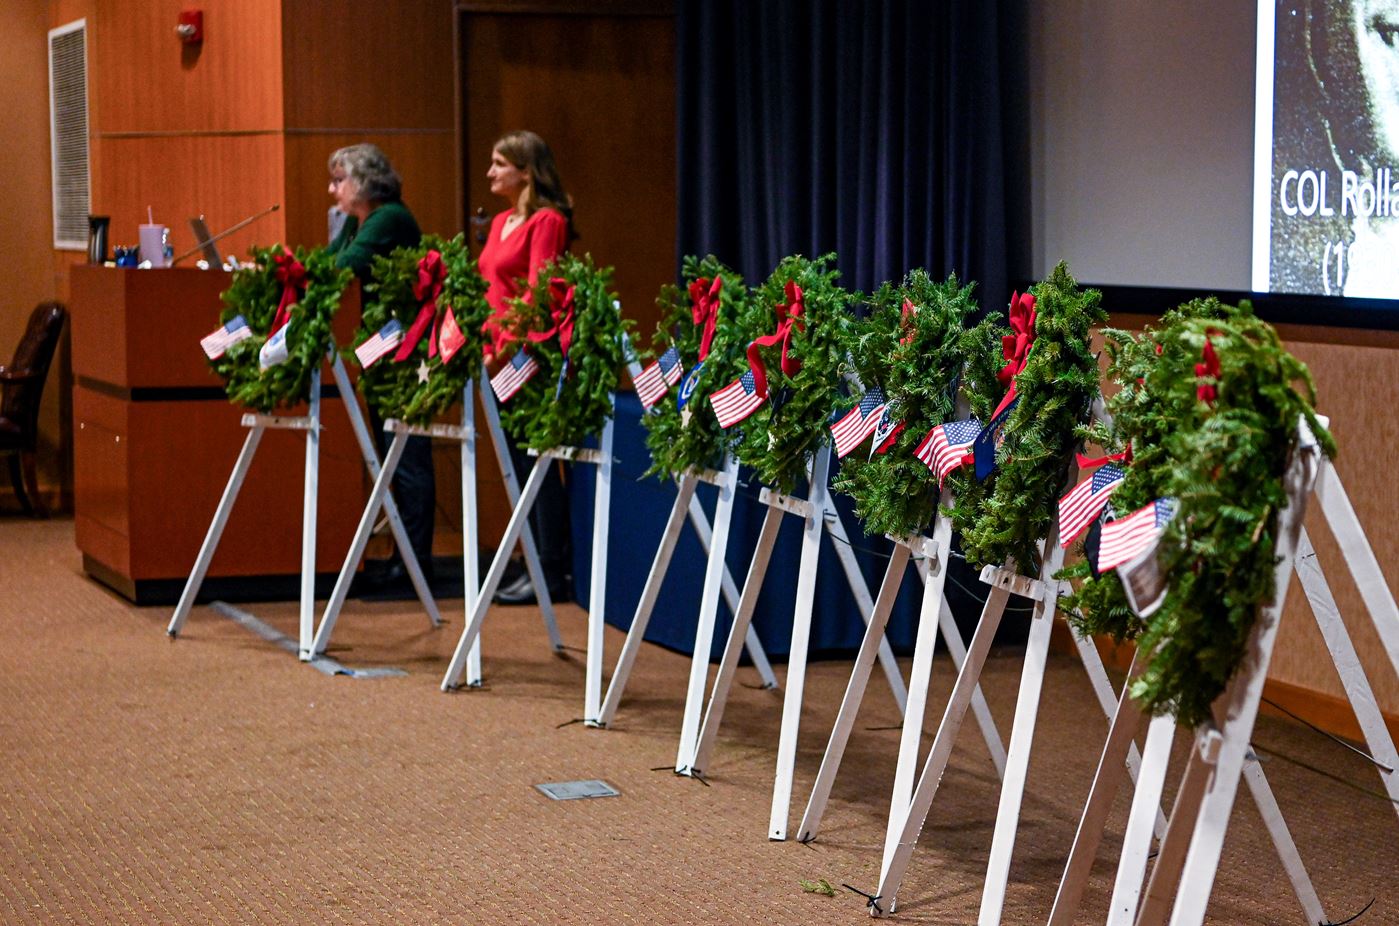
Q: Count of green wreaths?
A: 9